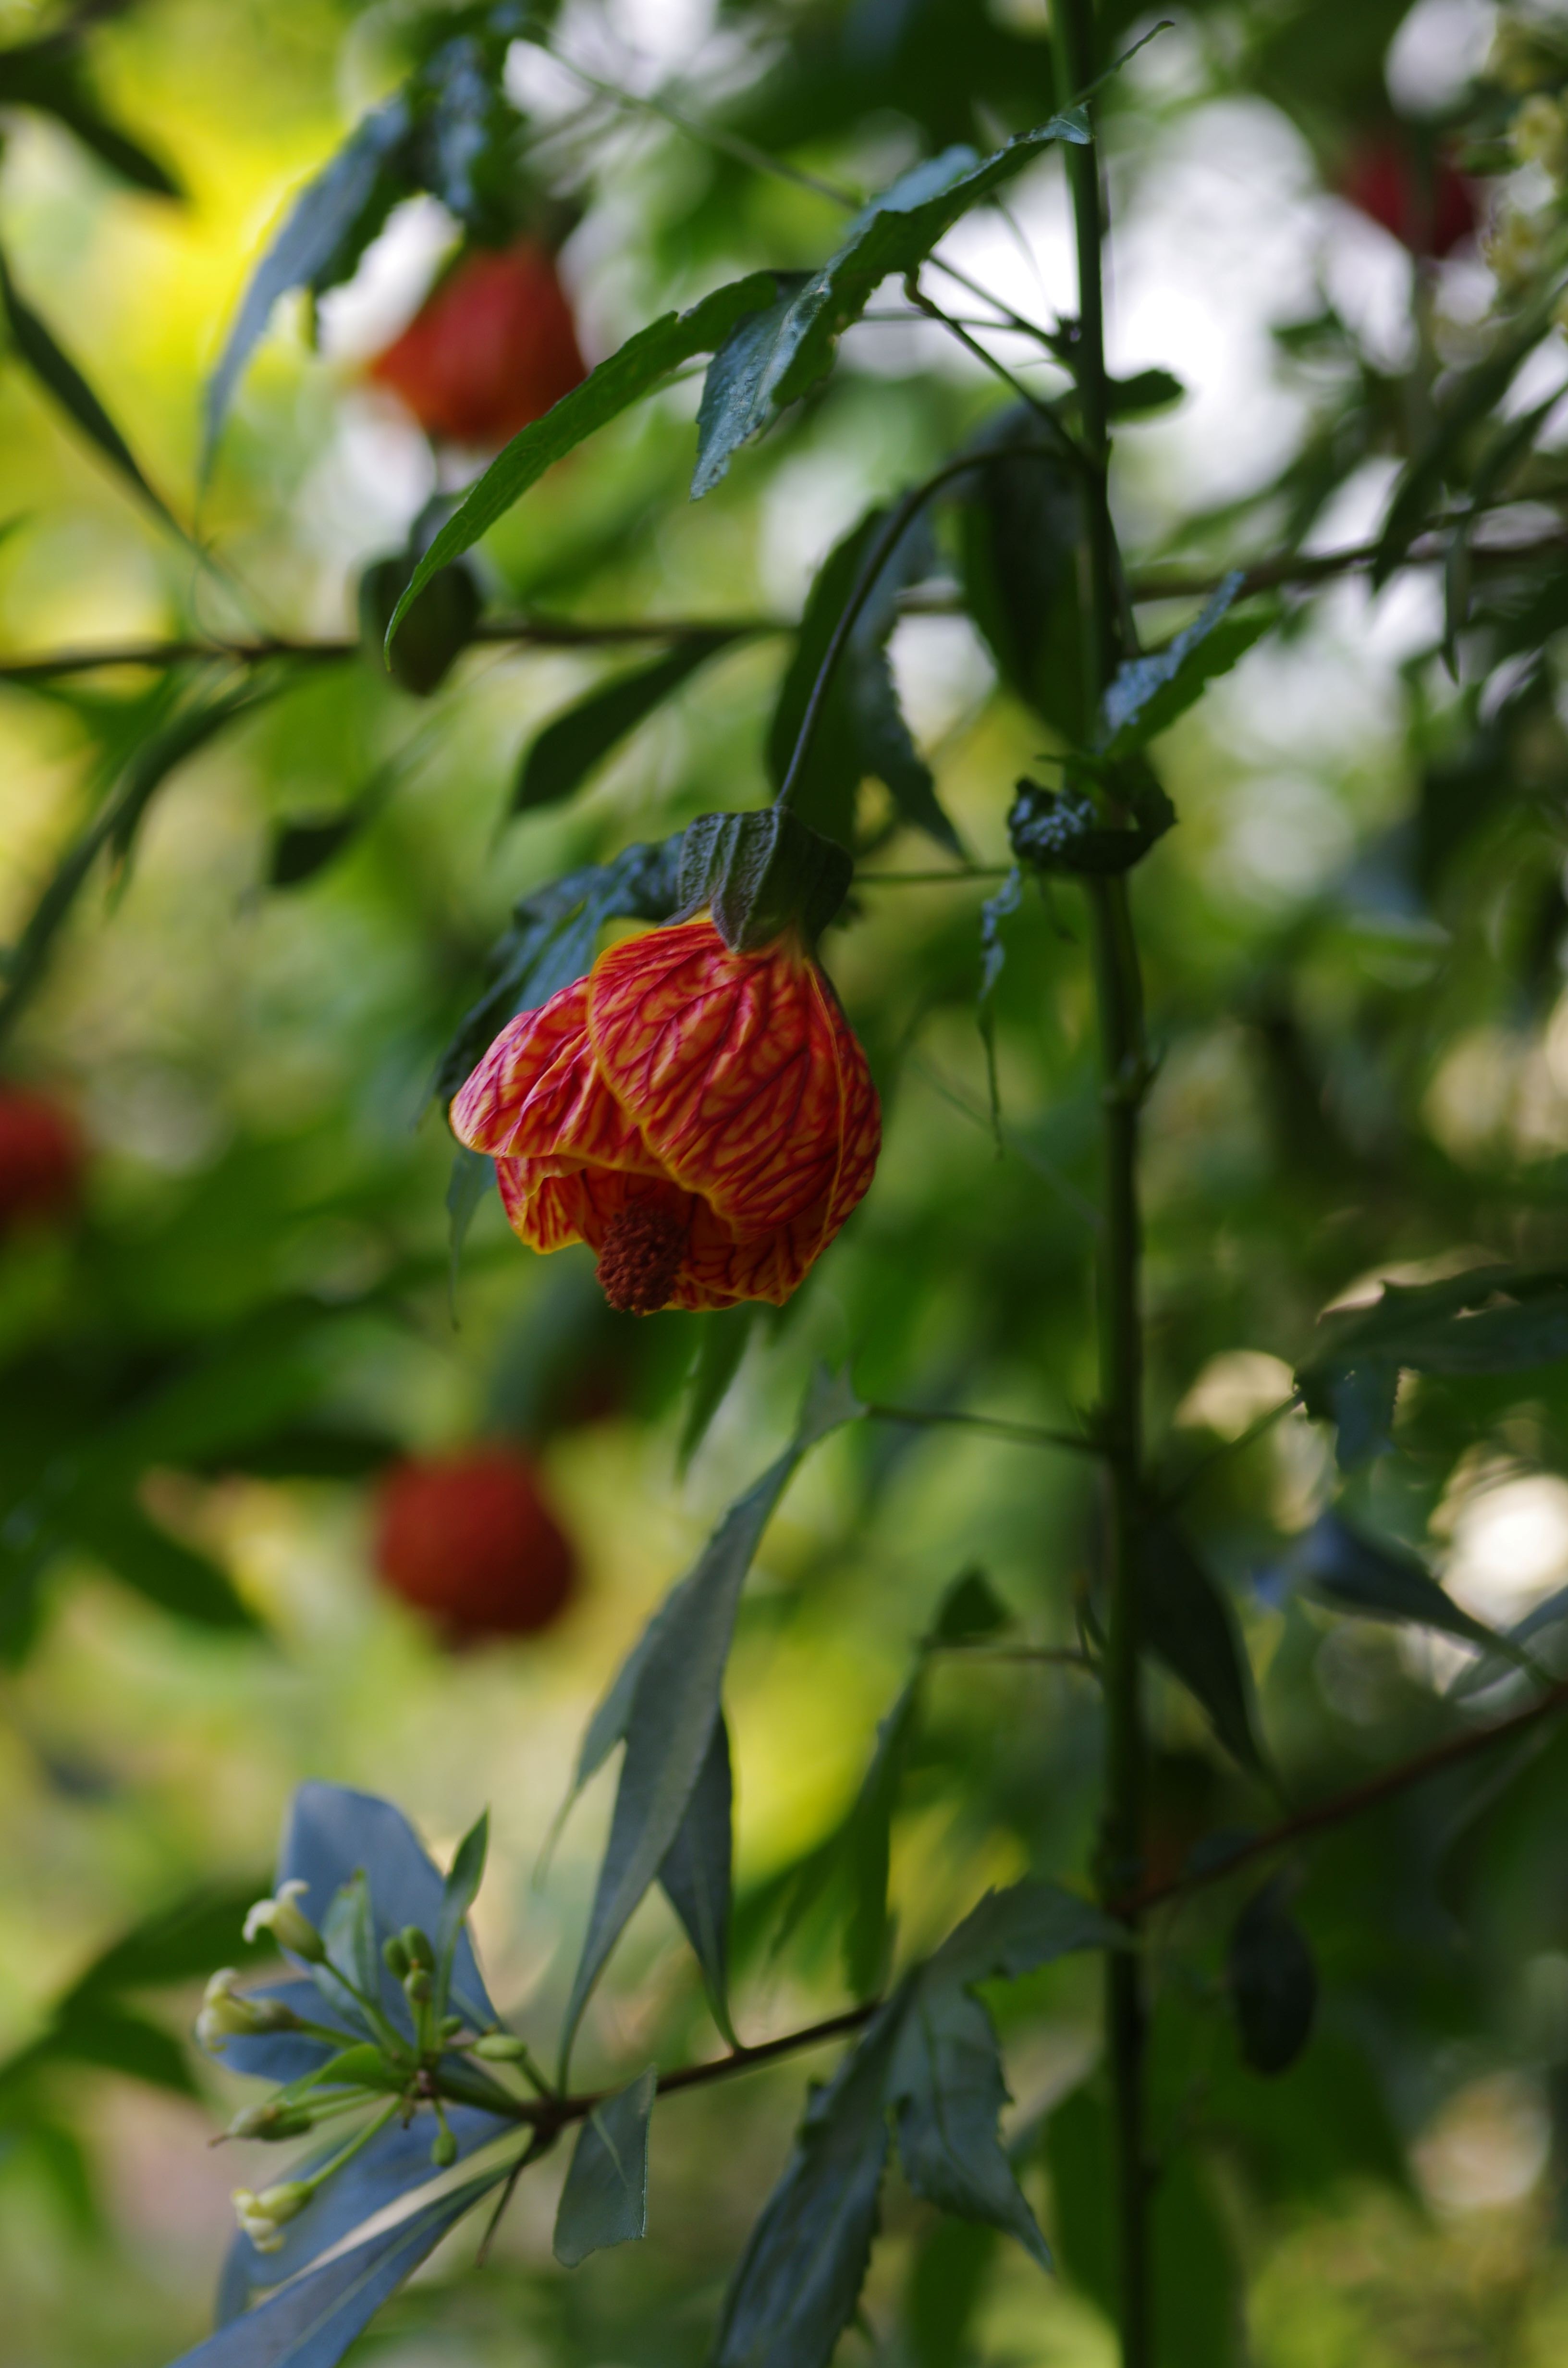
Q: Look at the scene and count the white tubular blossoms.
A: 3